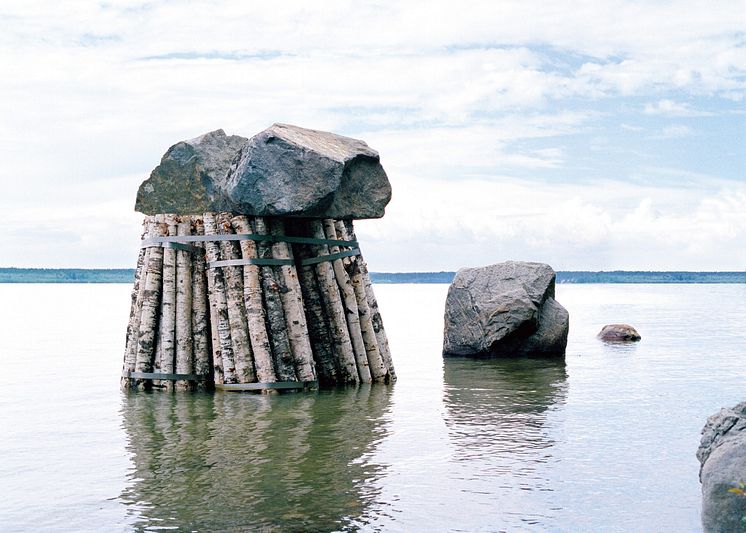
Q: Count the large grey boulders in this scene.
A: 4